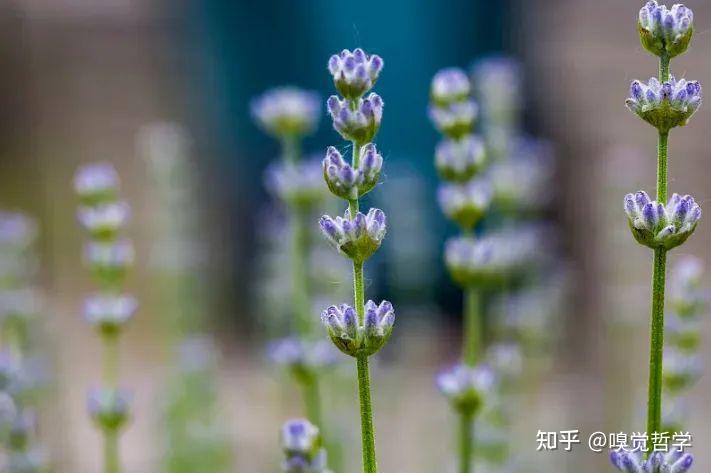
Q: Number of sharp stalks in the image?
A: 2